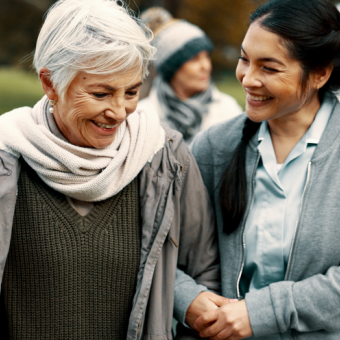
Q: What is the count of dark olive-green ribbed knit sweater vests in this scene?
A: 1